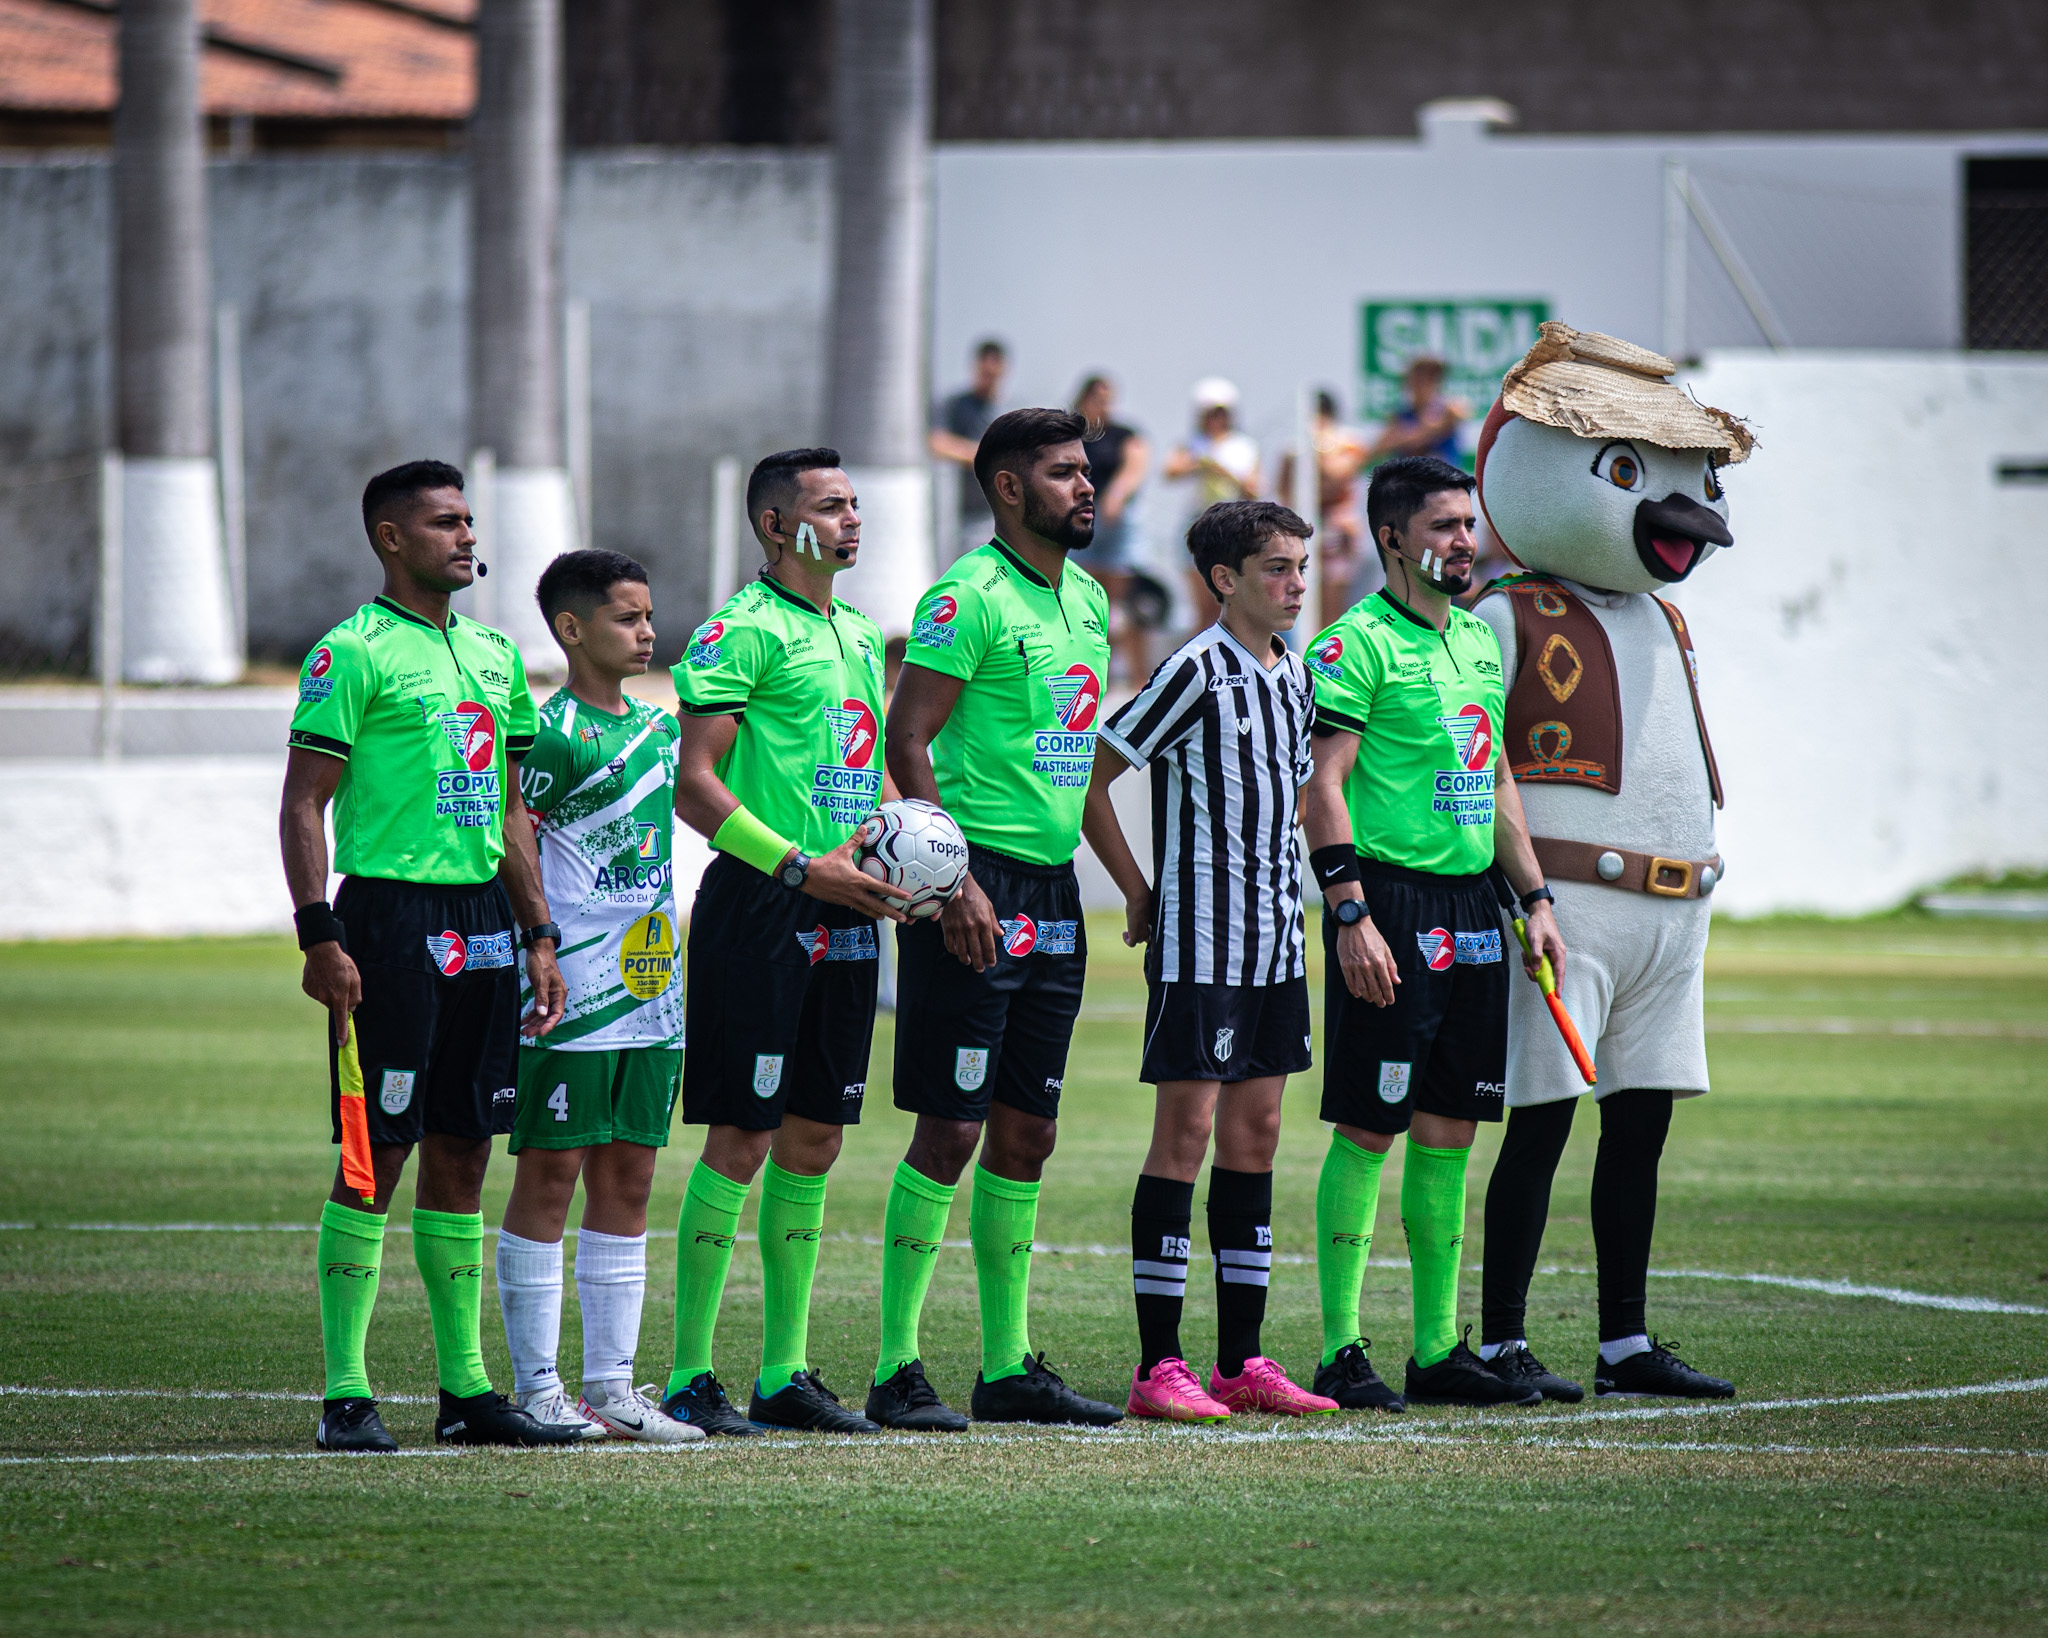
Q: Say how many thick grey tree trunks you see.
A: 3